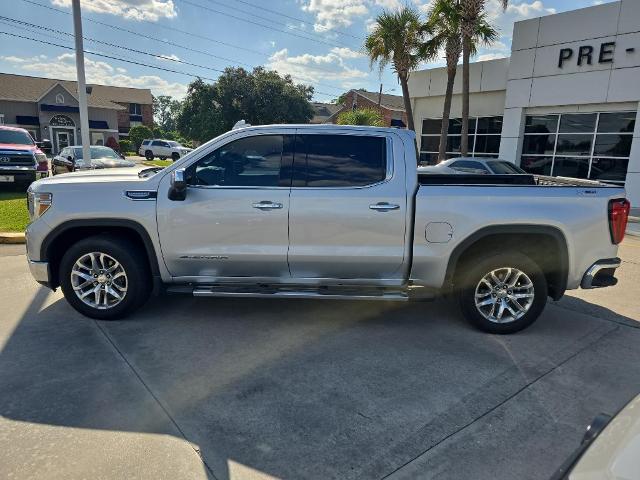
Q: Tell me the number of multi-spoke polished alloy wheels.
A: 2